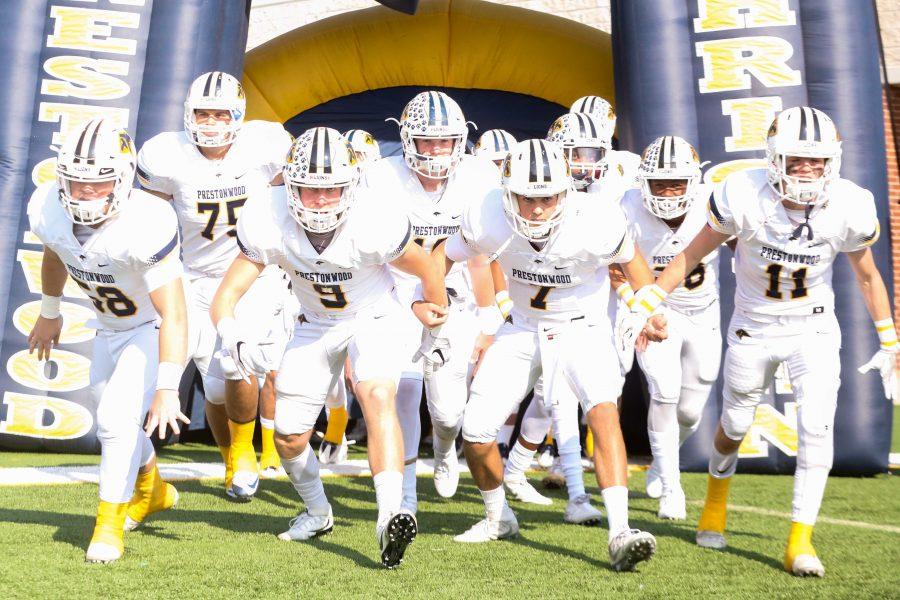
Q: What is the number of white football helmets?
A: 11